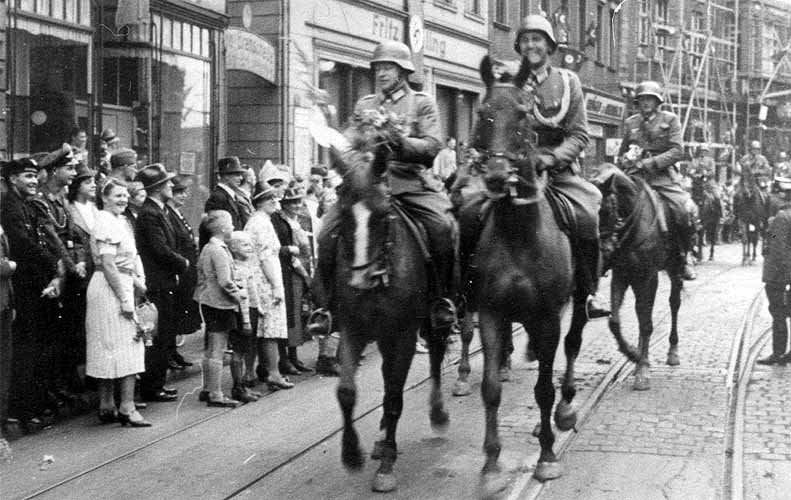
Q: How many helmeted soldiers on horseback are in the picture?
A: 5